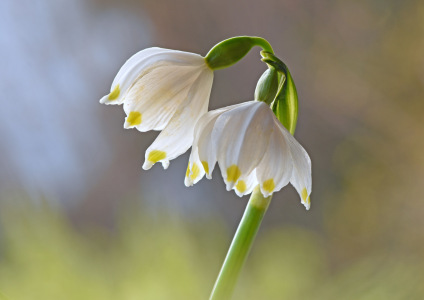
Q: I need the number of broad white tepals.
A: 9